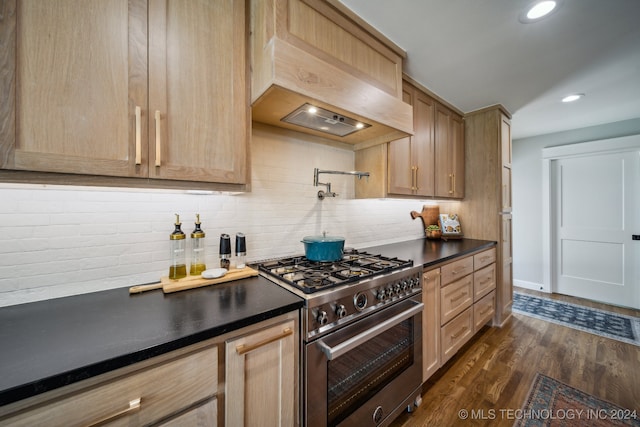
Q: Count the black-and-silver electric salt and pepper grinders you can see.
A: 2